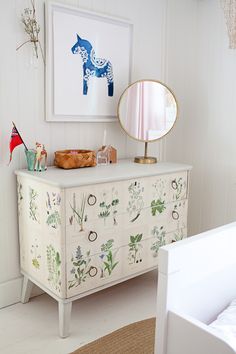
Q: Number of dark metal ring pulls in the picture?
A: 5